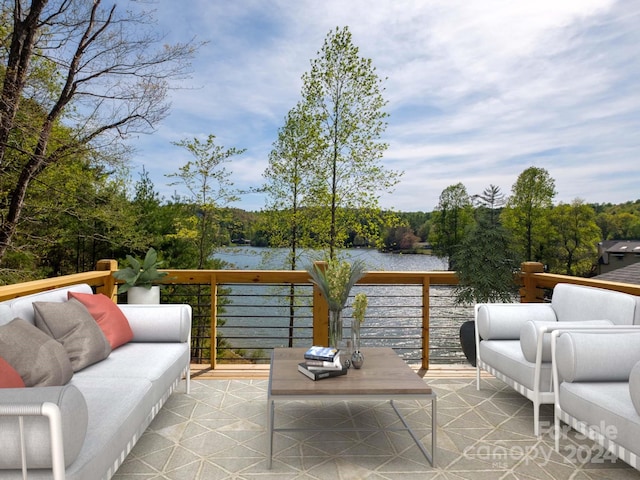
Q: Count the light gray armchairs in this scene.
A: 2